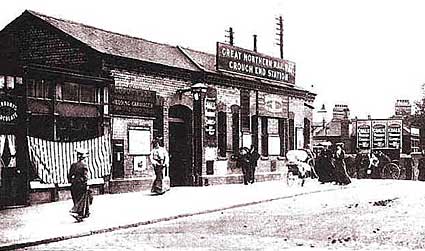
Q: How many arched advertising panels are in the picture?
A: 3